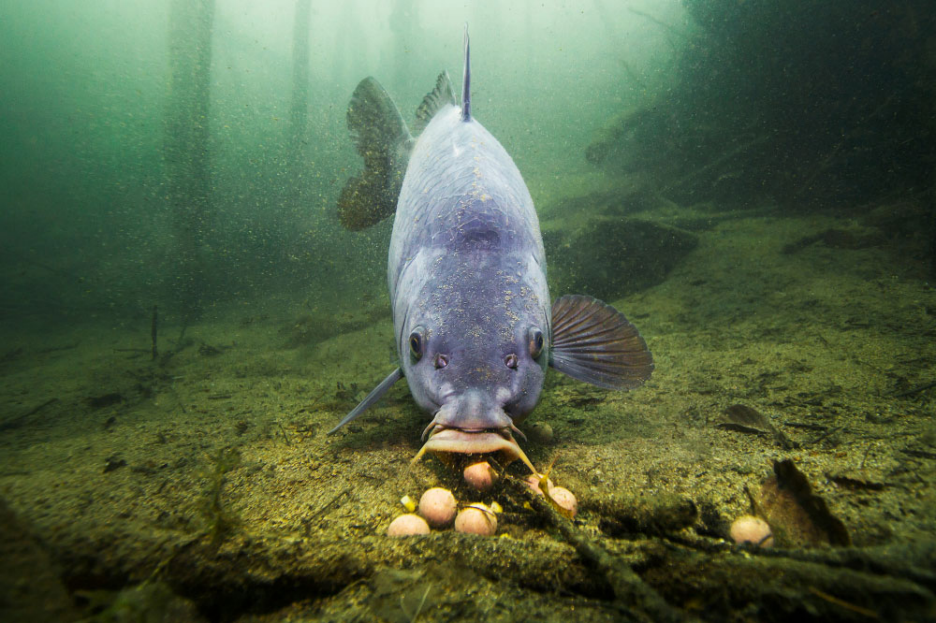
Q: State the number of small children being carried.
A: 0